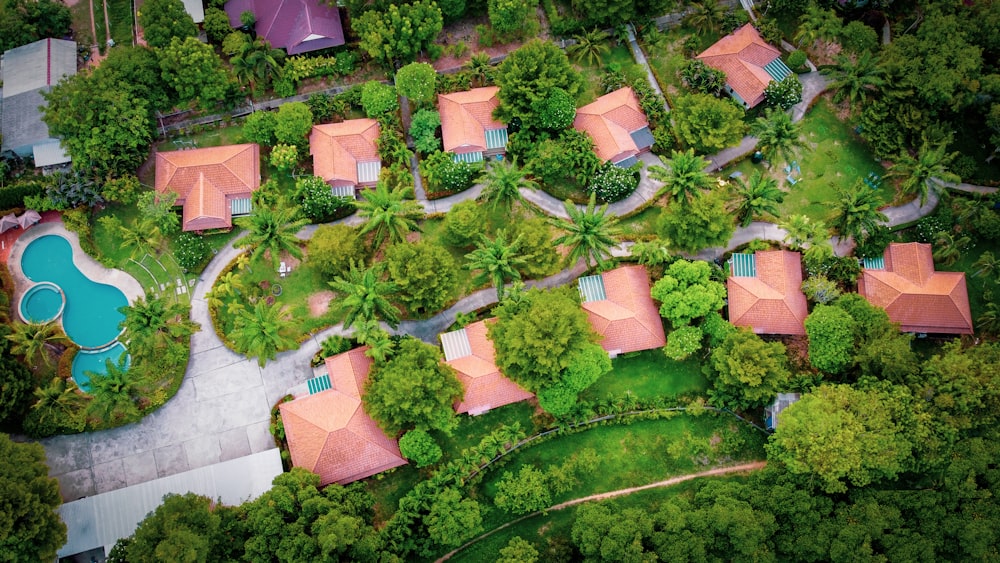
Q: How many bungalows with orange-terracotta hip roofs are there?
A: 10